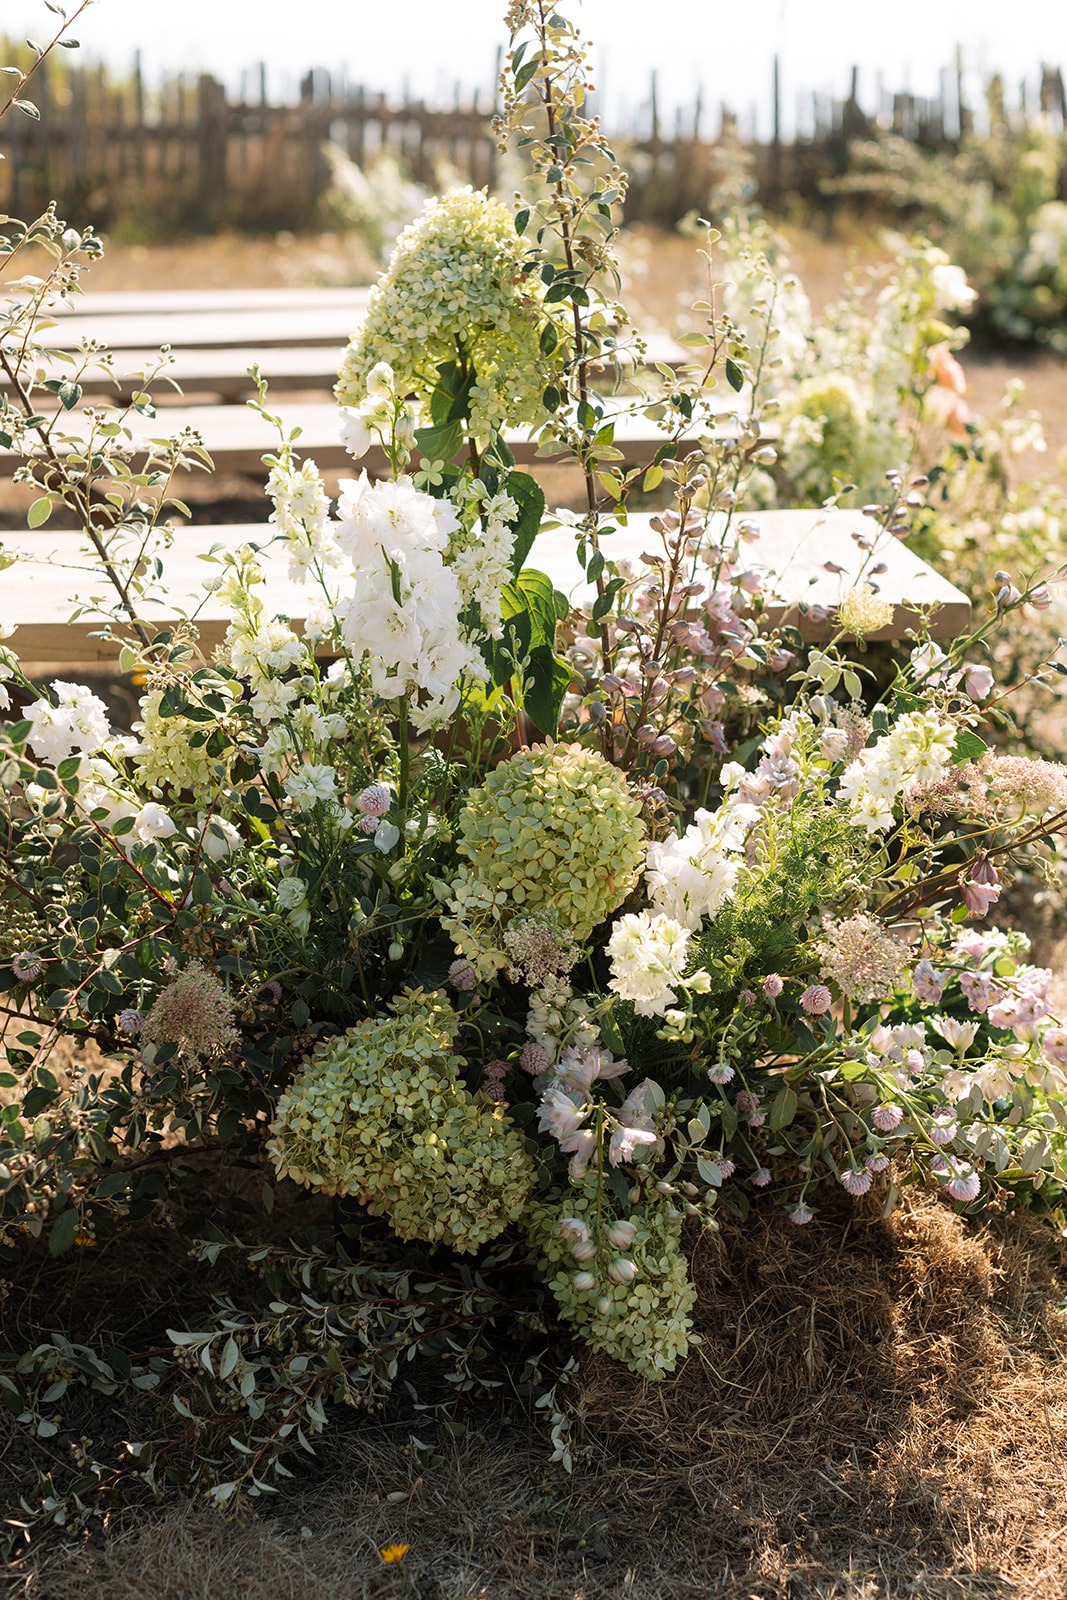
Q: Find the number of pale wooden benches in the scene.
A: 5